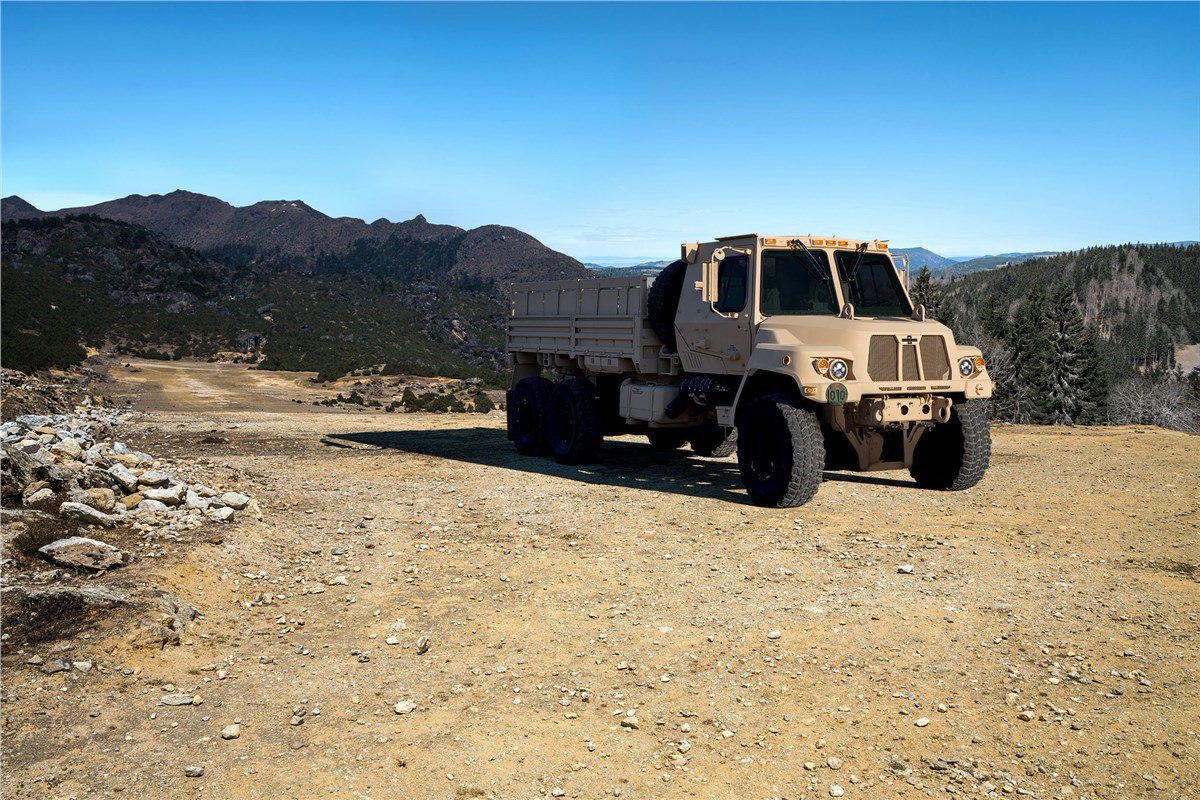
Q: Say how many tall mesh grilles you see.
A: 3